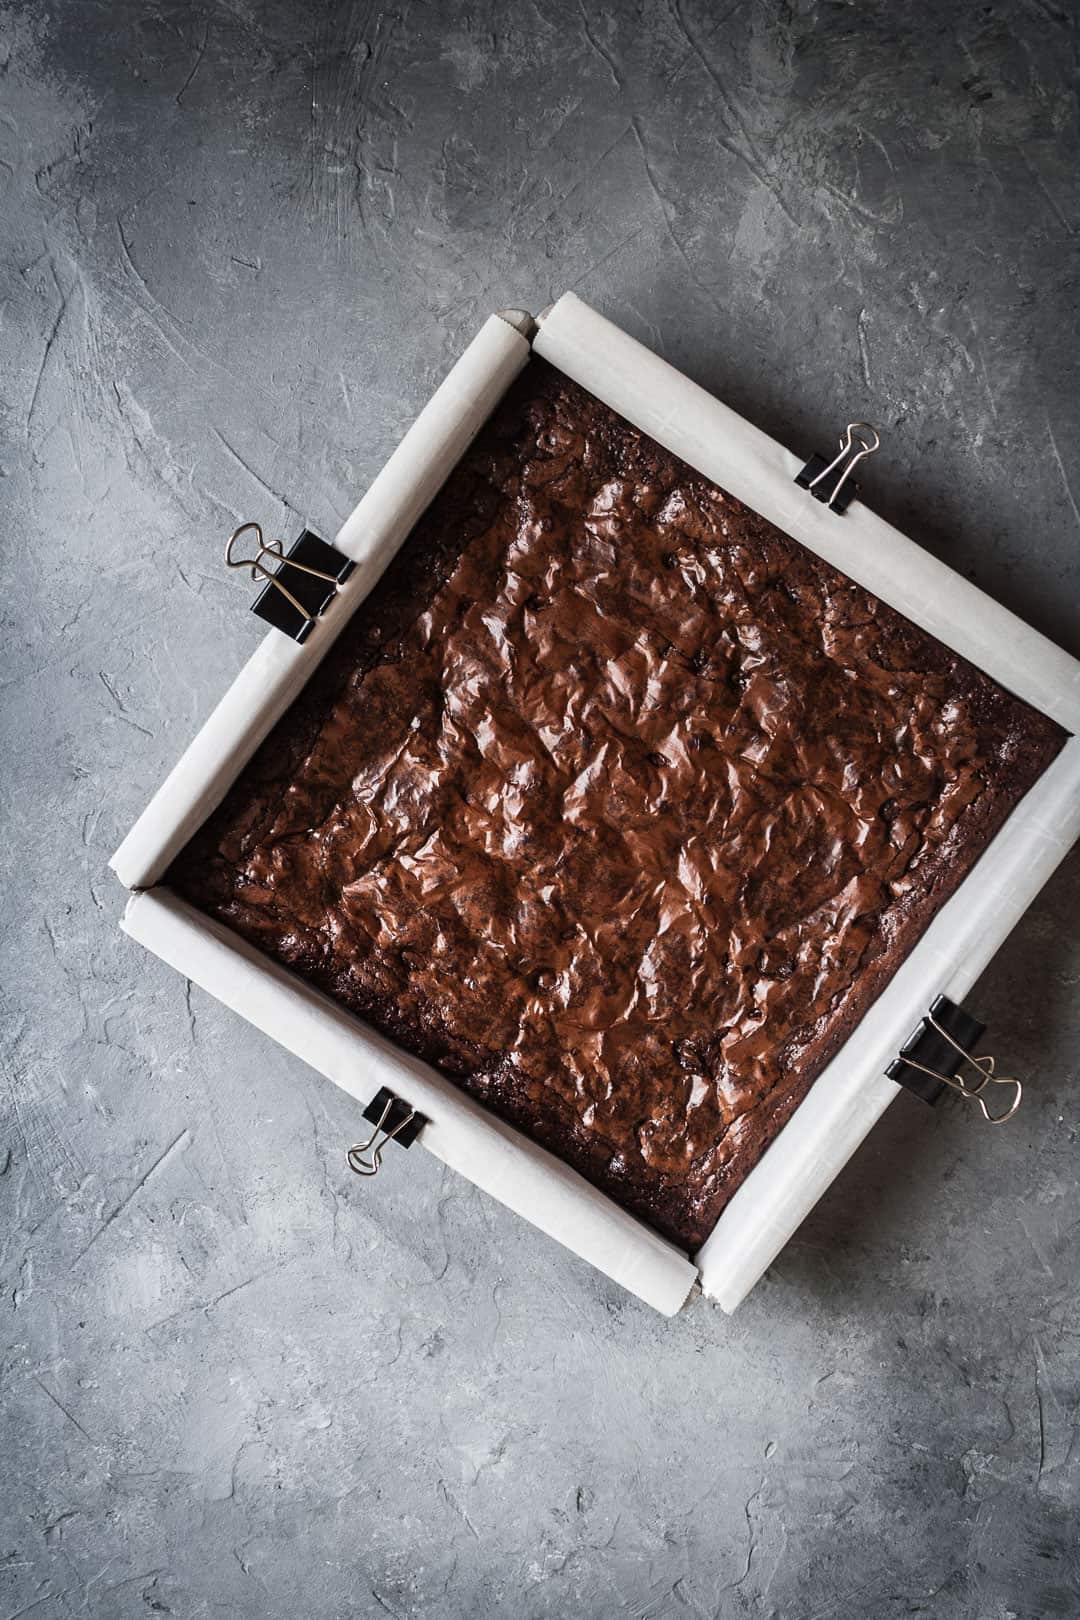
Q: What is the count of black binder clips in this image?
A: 4